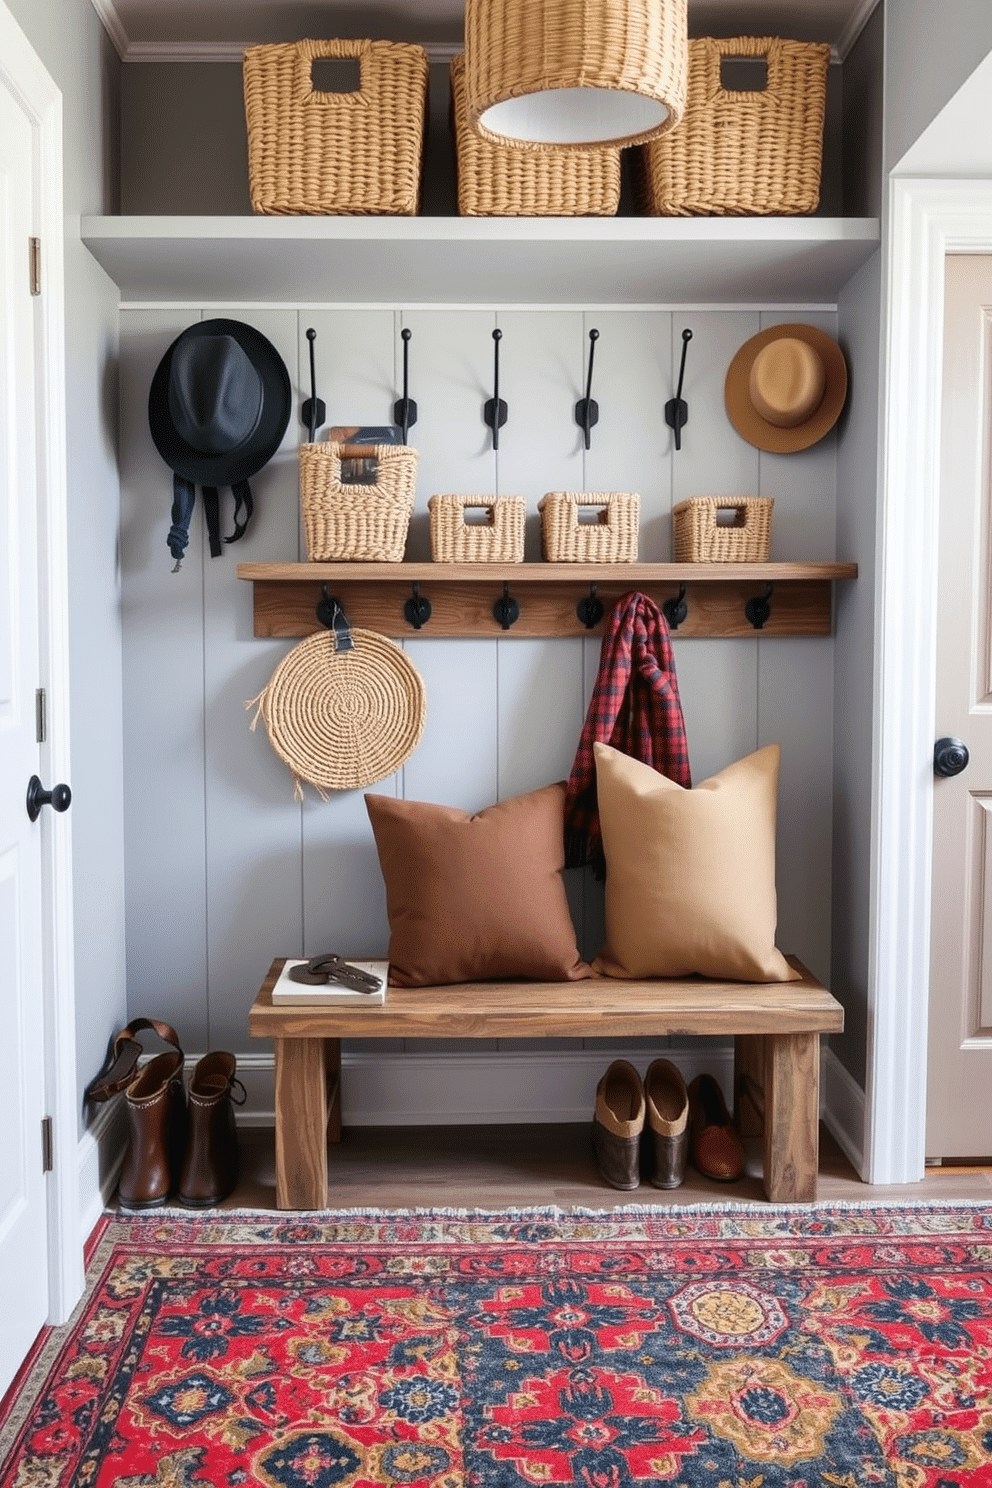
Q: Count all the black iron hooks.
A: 11